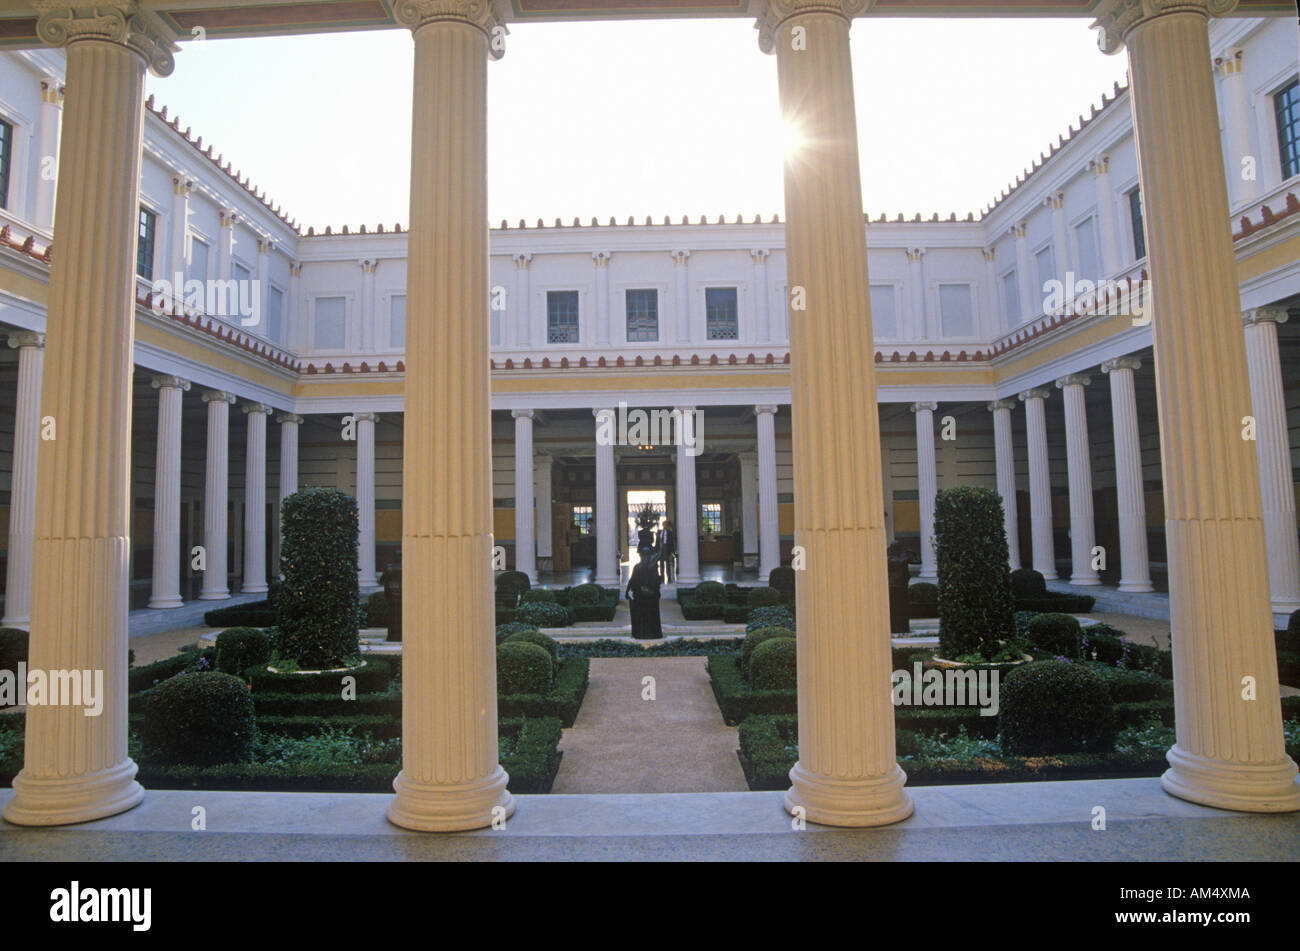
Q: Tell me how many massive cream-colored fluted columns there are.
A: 4